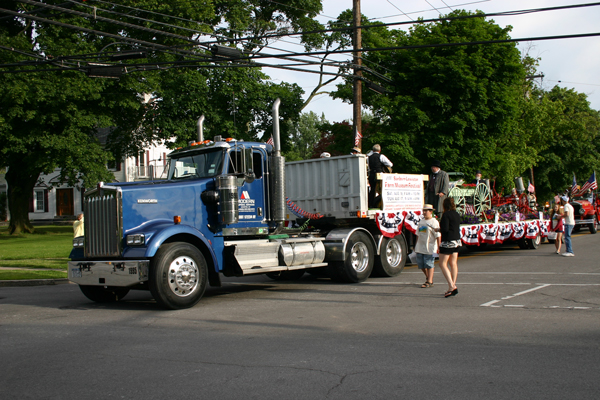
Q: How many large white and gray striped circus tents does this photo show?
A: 0